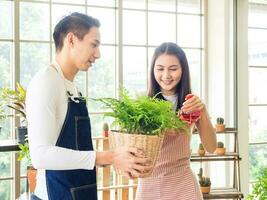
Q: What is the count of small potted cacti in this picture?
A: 5